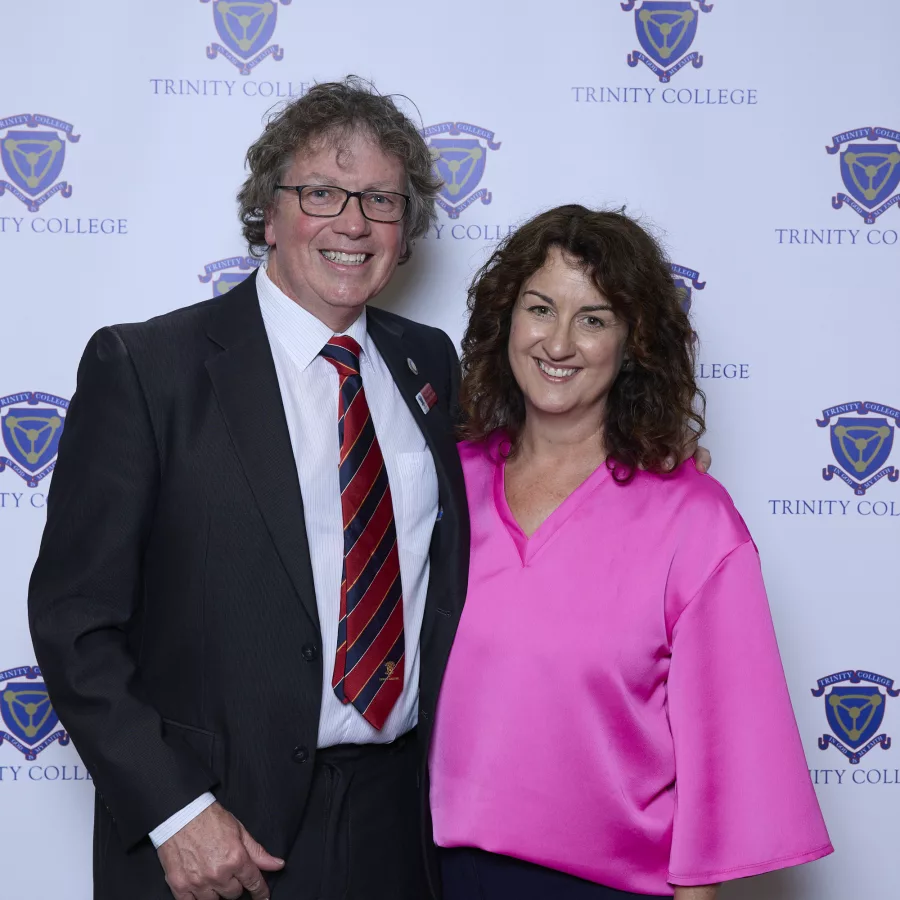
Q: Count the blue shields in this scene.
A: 11